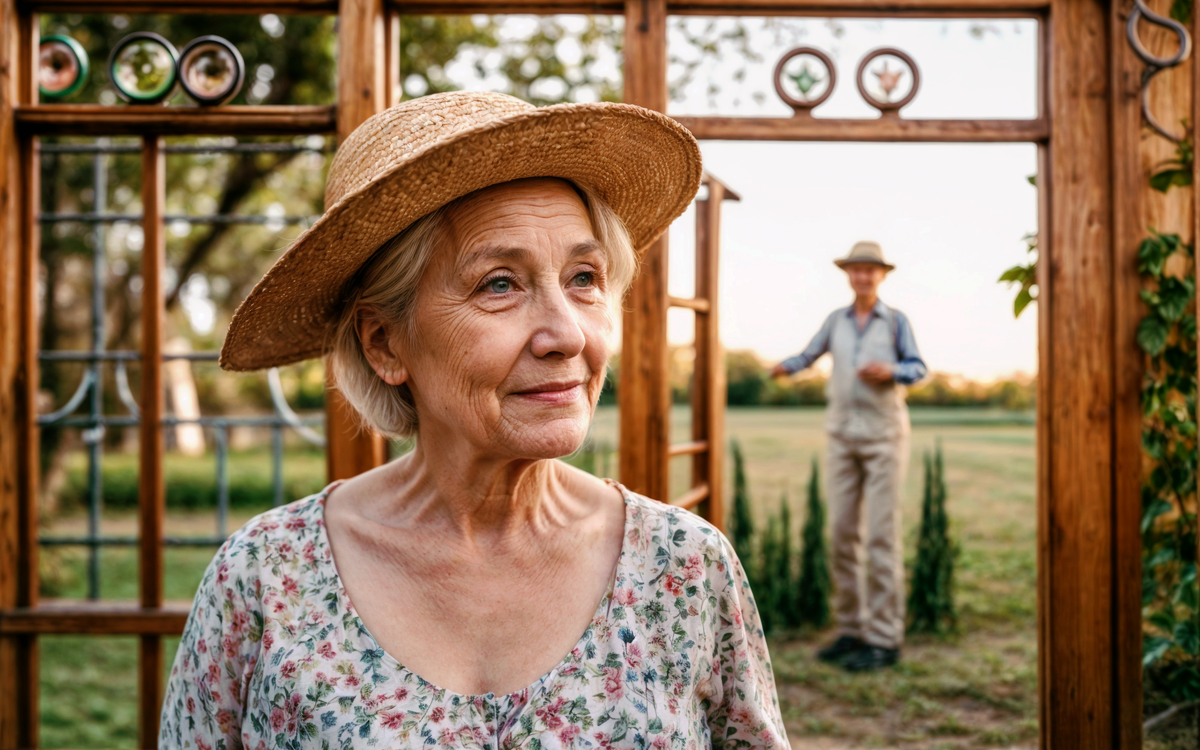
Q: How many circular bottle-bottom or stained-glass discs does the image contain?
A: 5